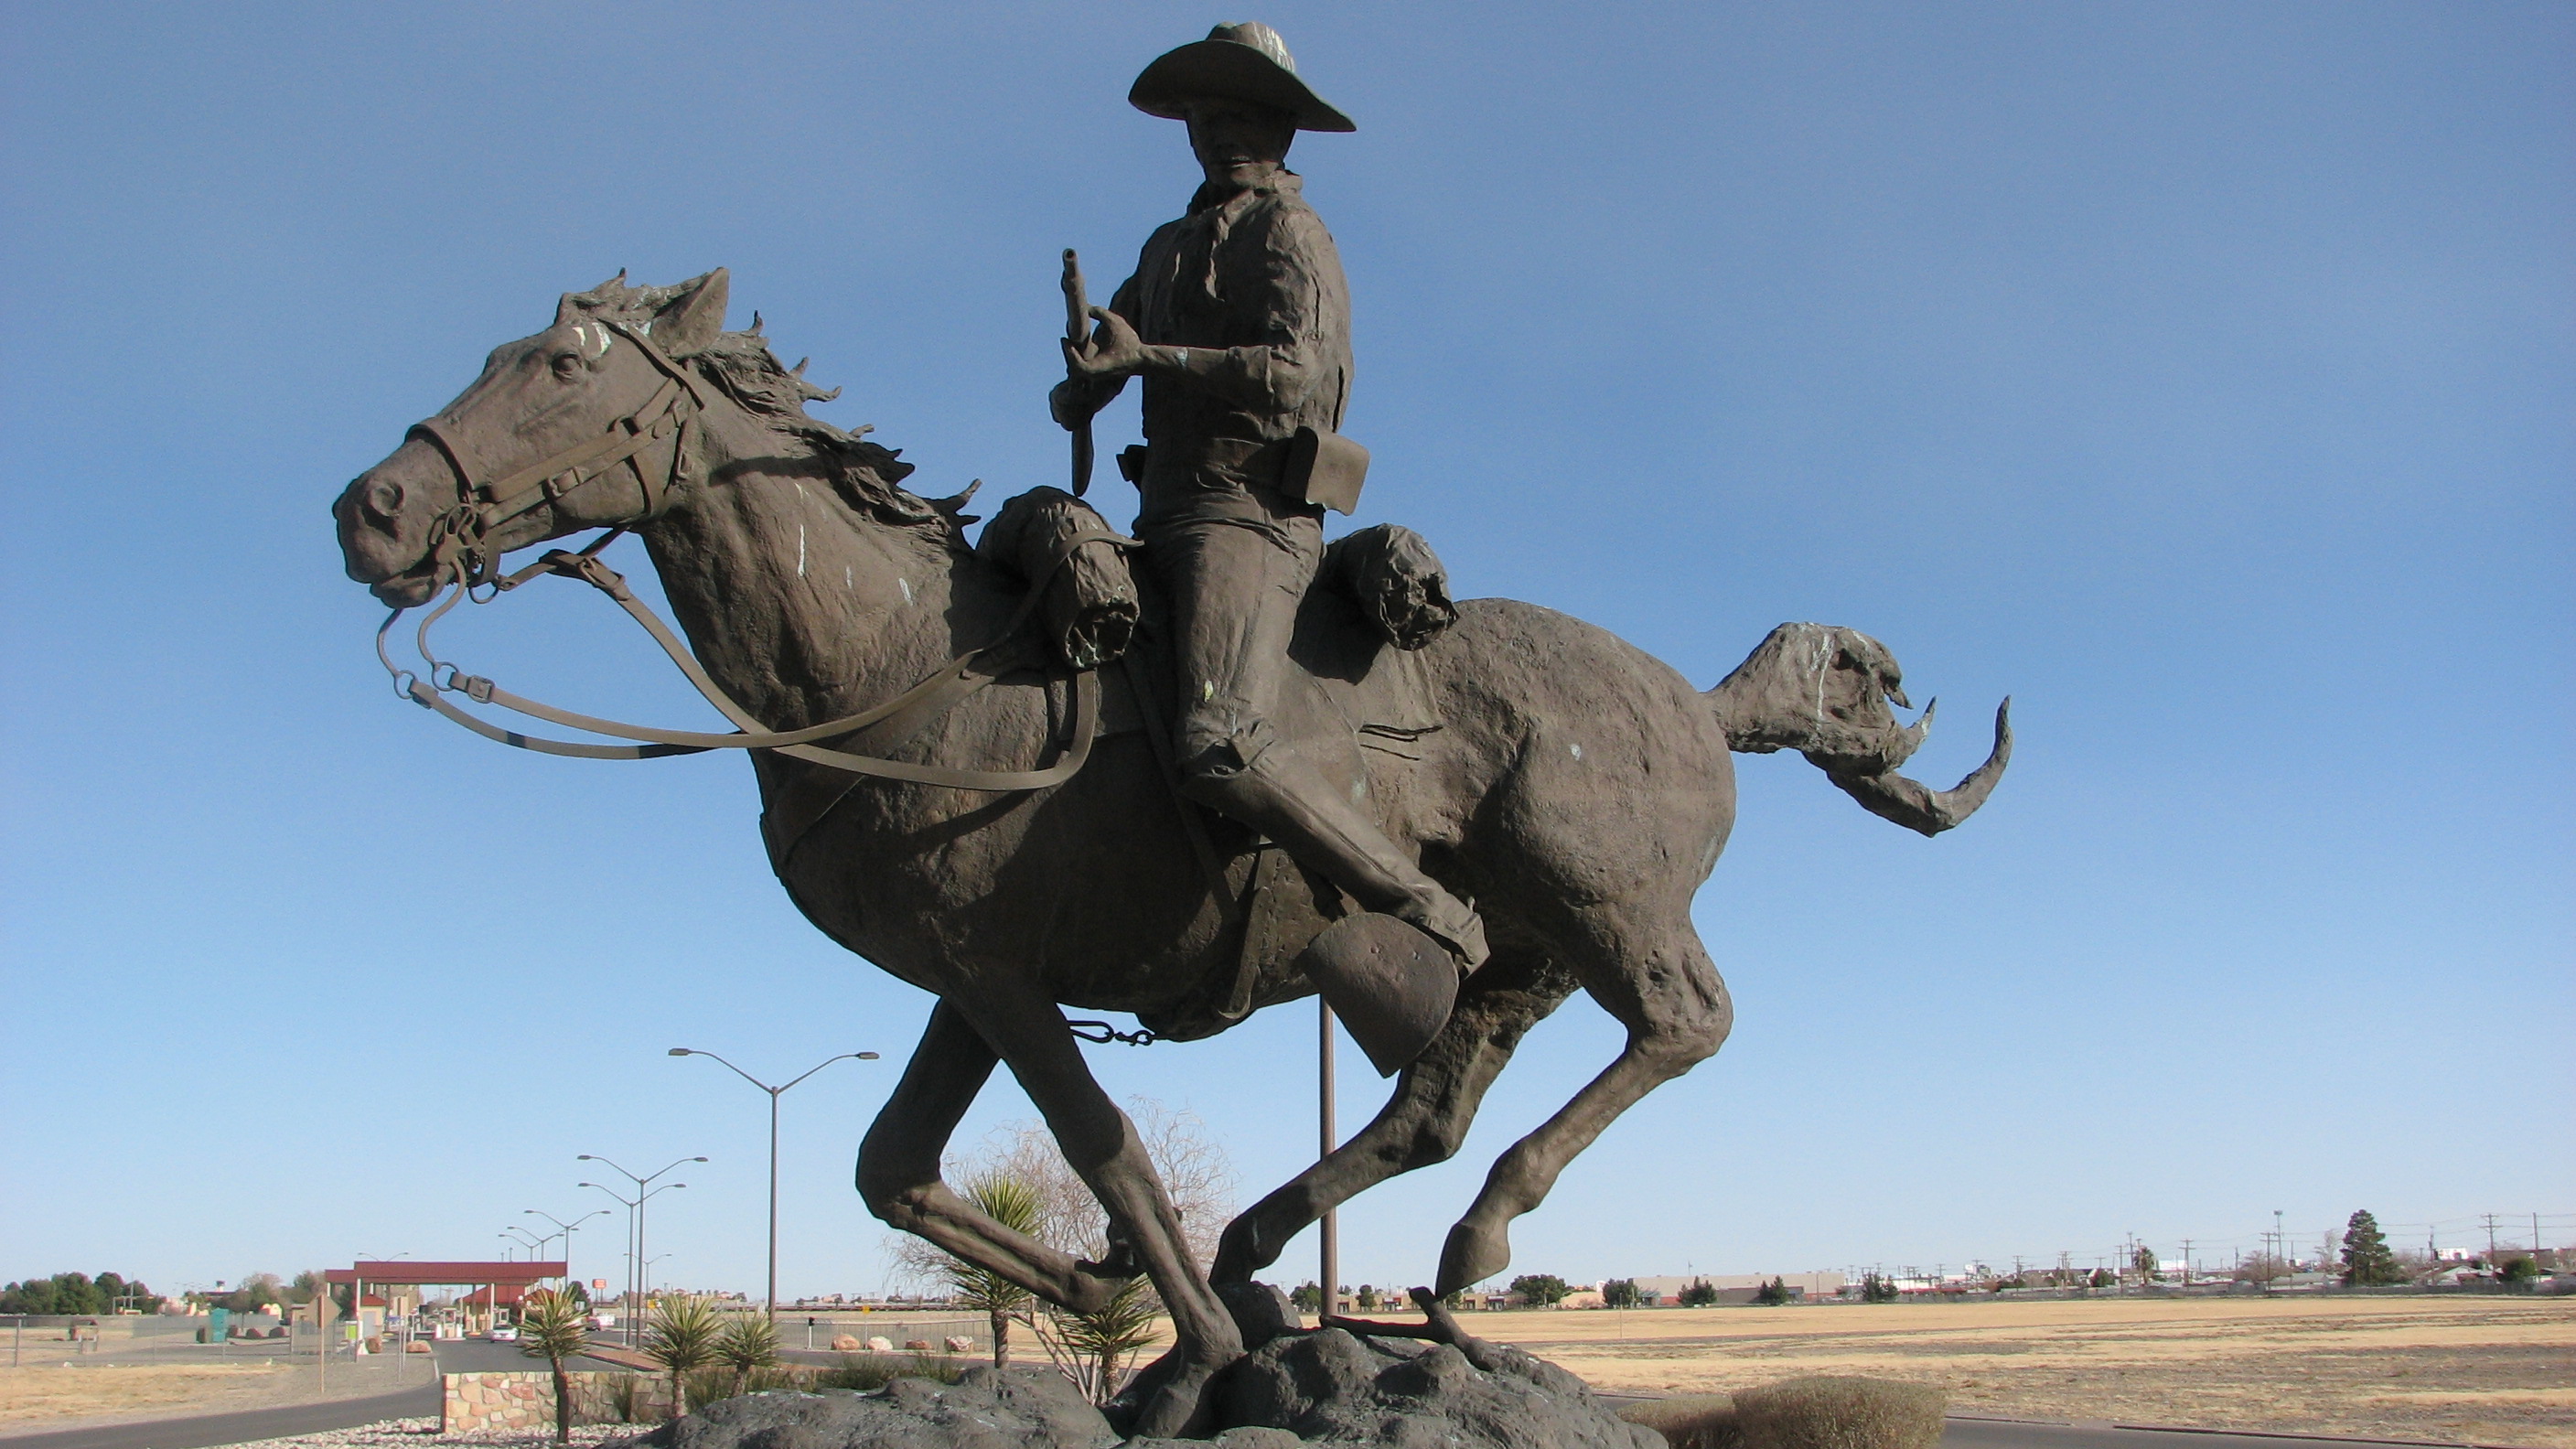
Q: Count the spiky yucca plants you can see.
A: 5